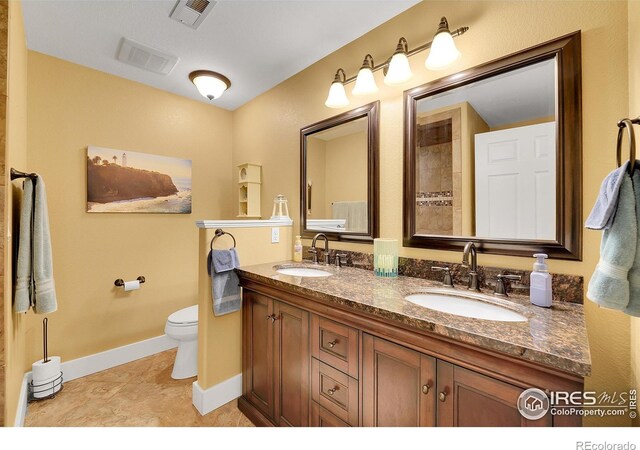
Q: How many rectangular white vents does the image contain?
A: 2